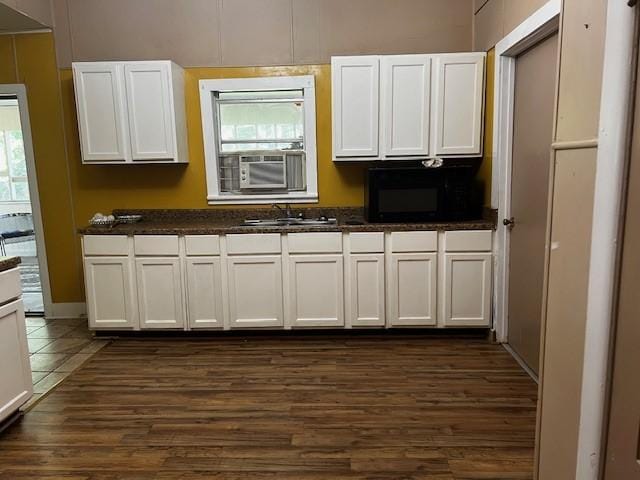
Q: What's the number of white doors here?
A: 14